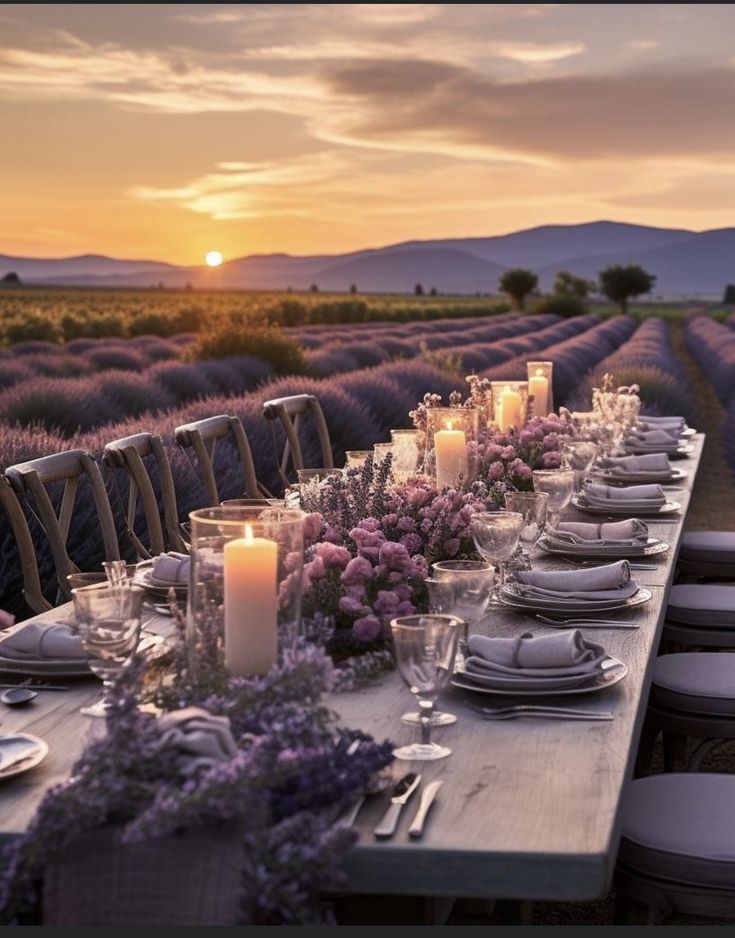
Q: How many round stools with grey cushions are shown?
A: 4